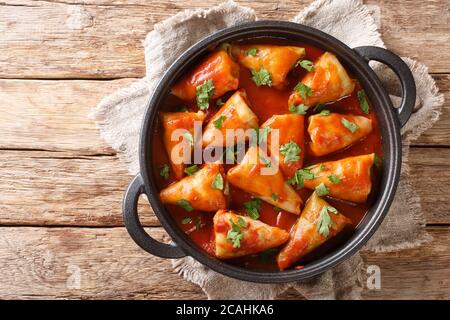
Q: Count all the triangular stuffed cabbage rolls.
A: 12